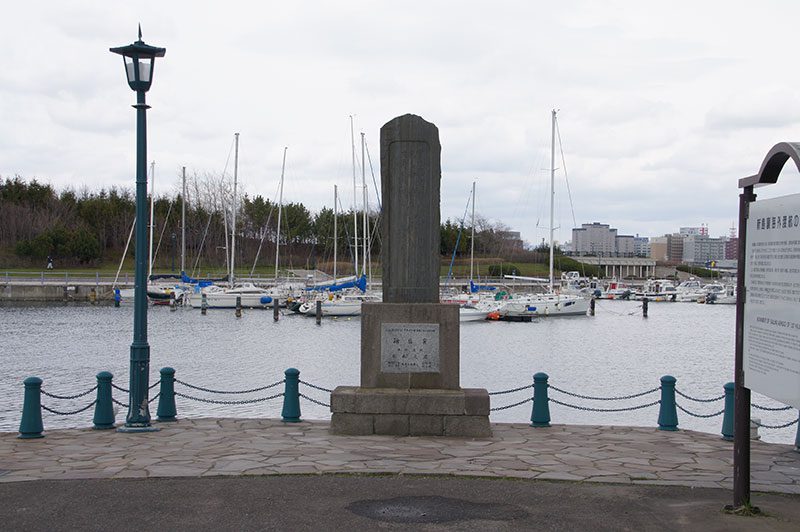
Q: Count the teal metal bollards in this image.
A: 8